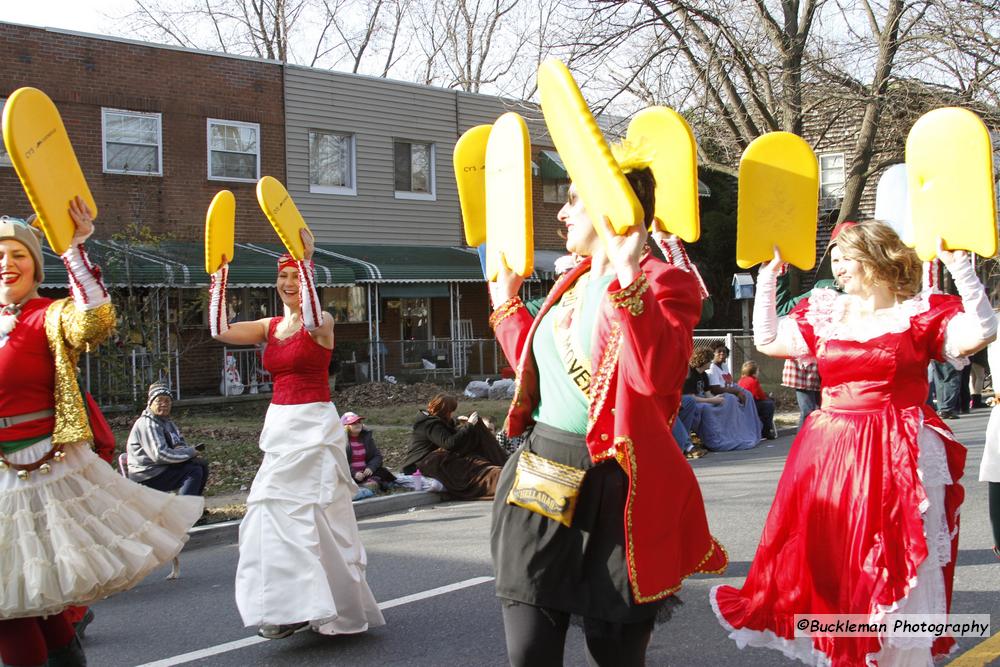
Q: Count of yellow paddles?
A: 9